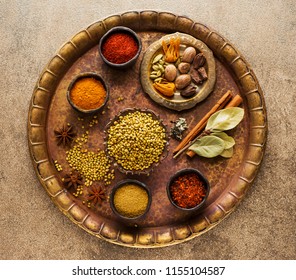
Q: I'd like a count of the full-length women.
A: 0